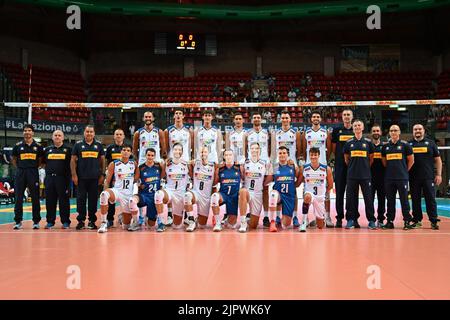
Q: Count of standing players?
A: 7